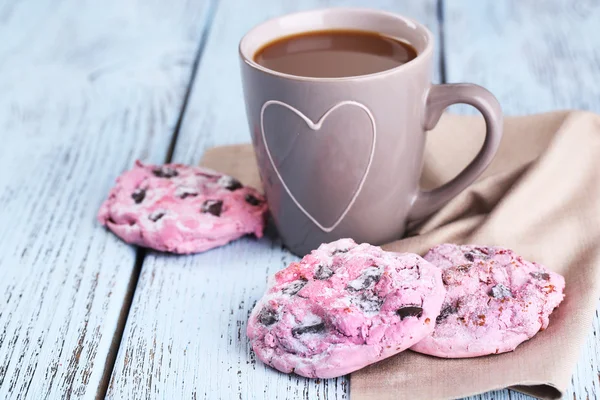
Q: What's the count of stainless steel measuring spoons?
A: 0